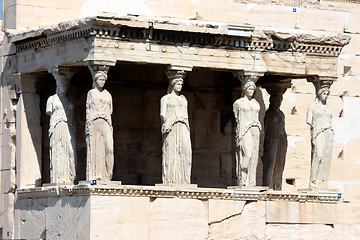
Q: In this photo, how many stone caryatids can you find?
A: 6